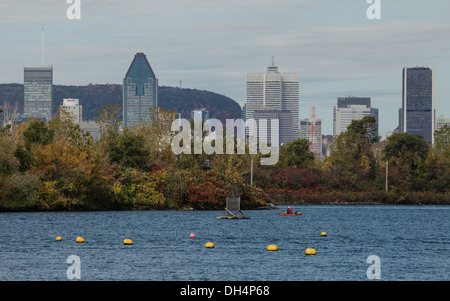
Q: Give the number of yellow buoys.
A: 7